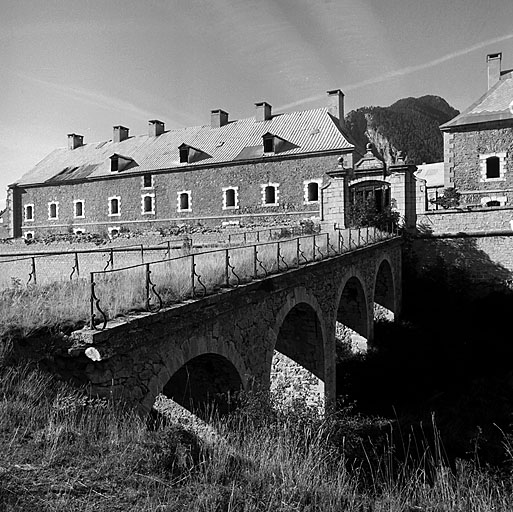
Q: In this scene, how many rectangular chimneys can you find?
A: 7